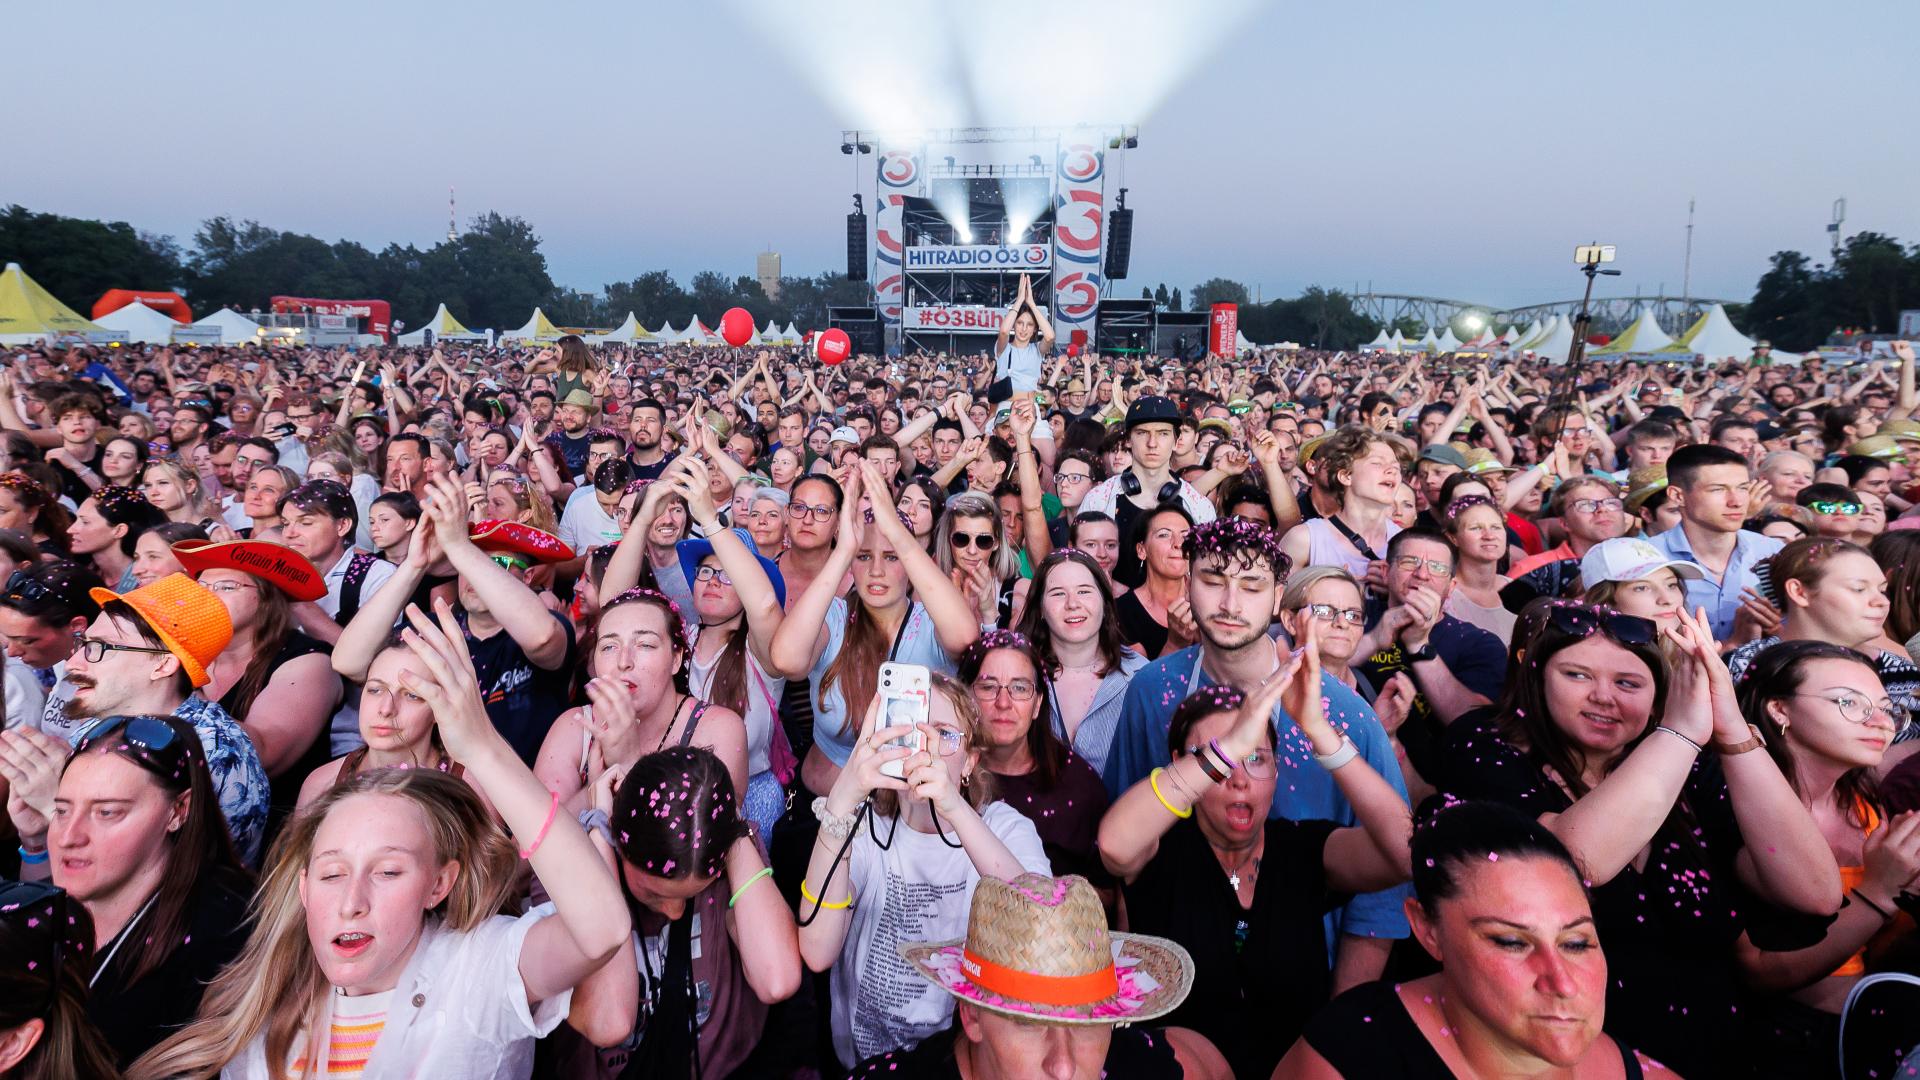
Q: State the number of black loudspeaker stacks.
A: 2